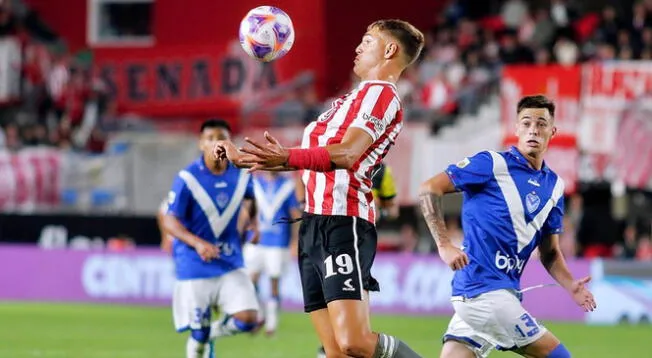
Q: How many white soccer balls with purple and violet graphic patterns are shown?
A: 1